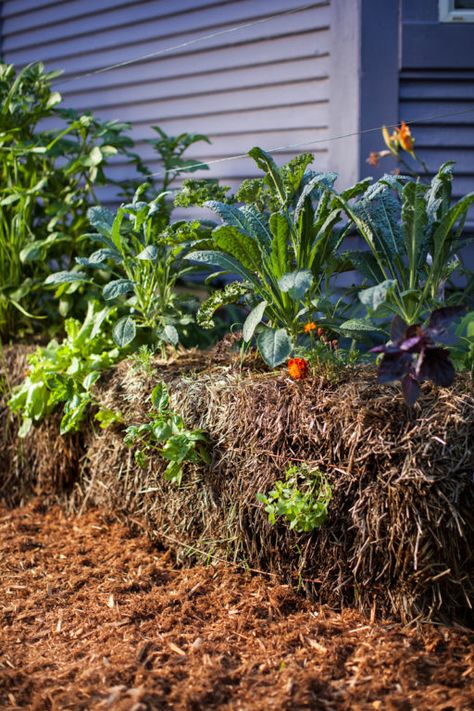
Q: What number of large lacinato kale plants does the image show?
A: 3